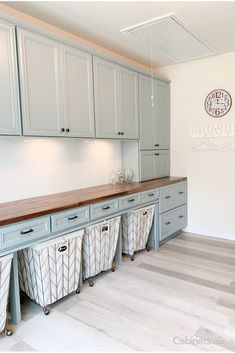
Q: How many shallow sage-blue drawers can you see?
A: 5